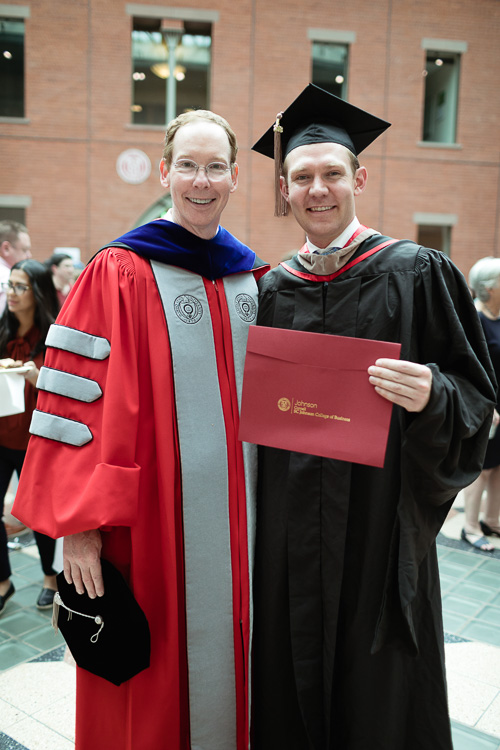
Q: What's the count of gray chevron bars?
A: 3